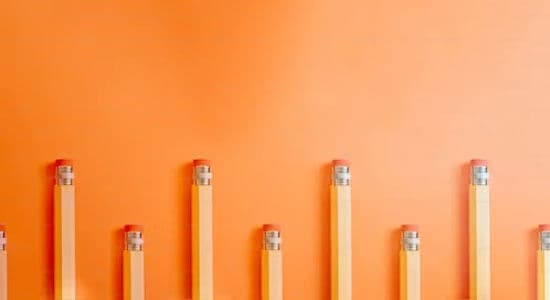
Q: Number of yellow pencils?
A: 9